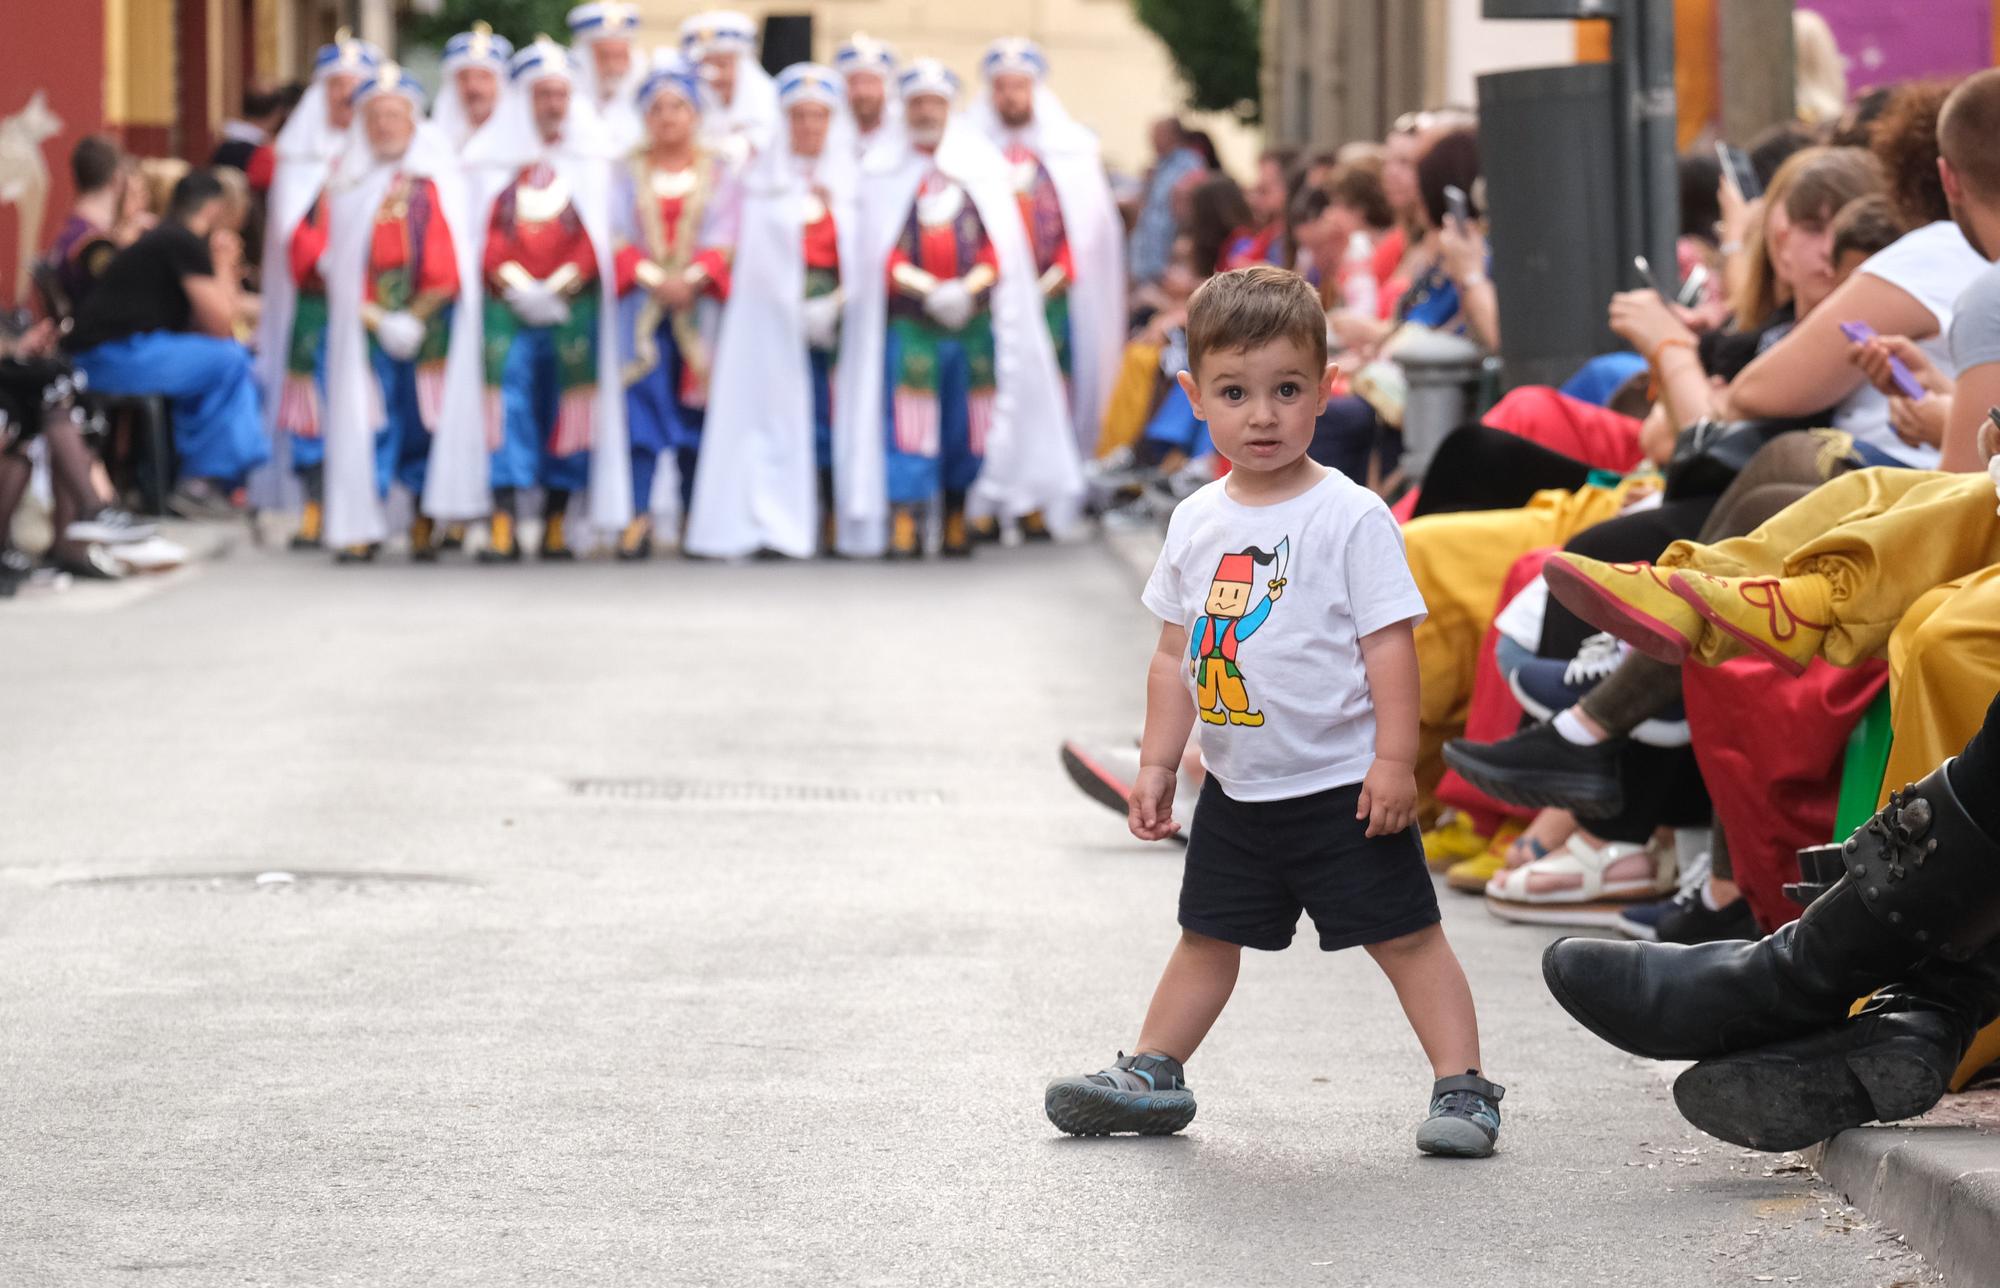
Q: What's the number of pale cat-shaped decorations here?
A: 1